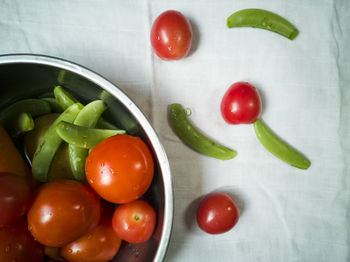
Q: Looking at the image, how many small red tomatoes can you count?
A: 4